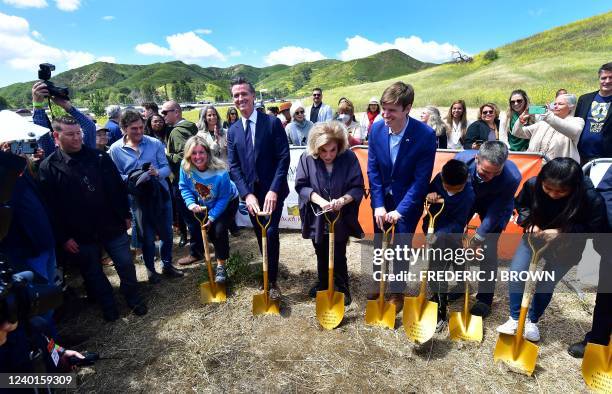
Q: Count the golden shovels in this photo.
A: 8